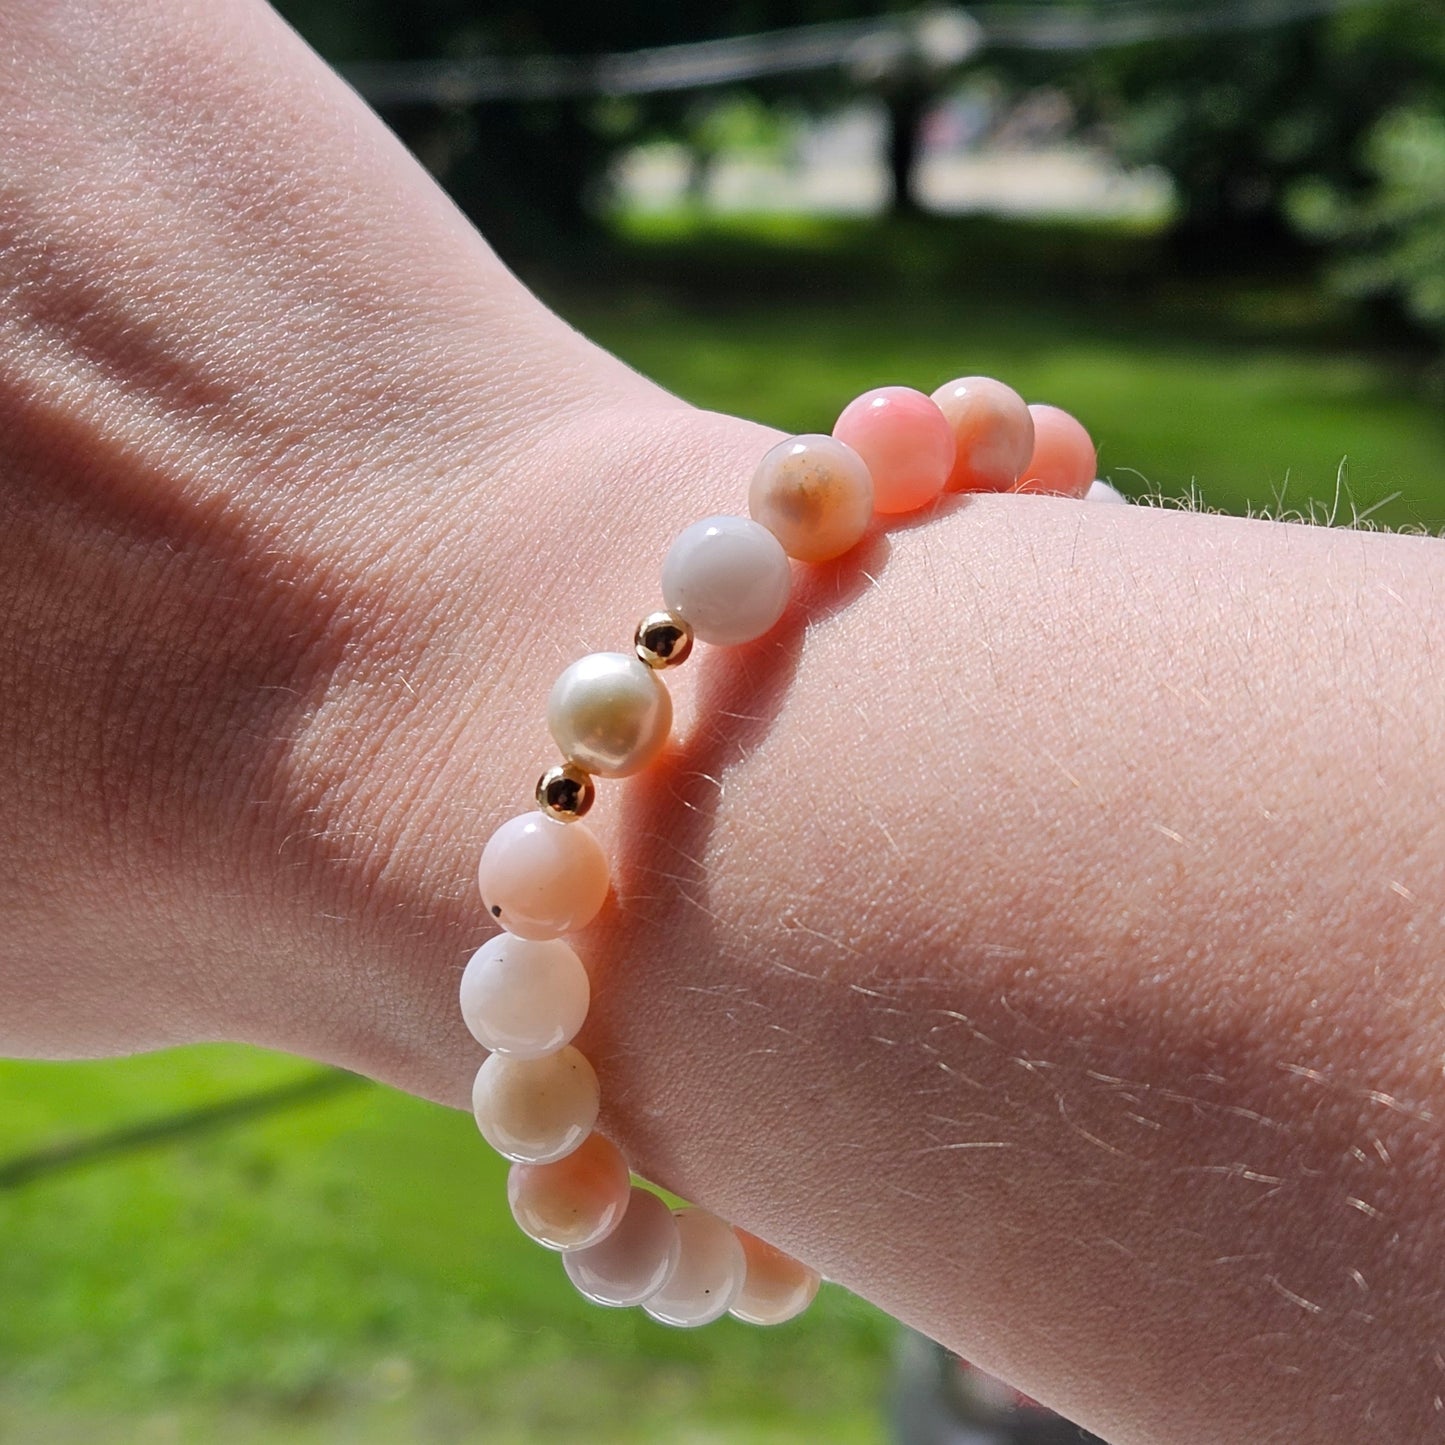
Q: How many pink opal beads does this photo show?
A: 13